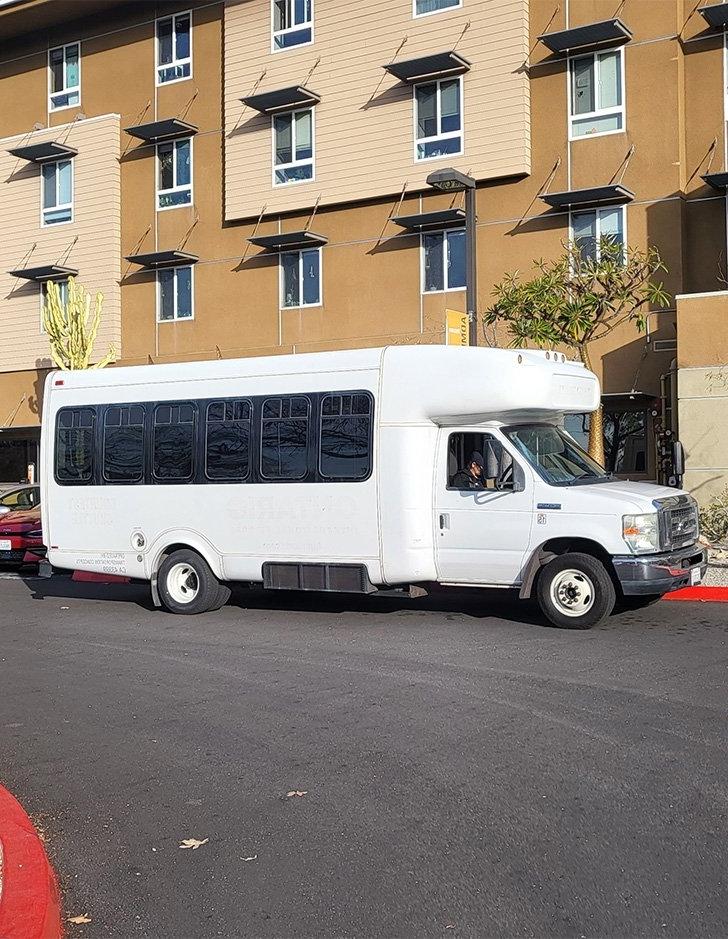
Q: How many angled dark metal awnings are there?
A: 12